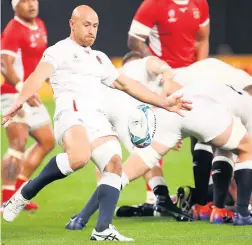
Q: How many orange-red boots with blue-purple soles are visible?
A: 2